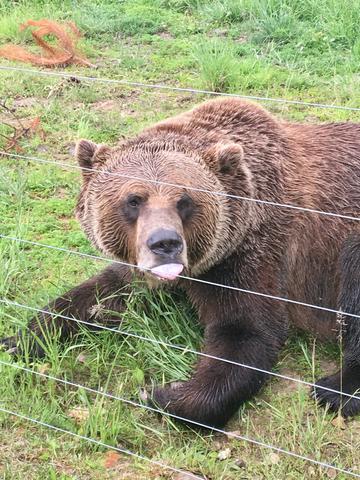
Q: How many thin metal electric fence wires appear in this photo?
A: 6